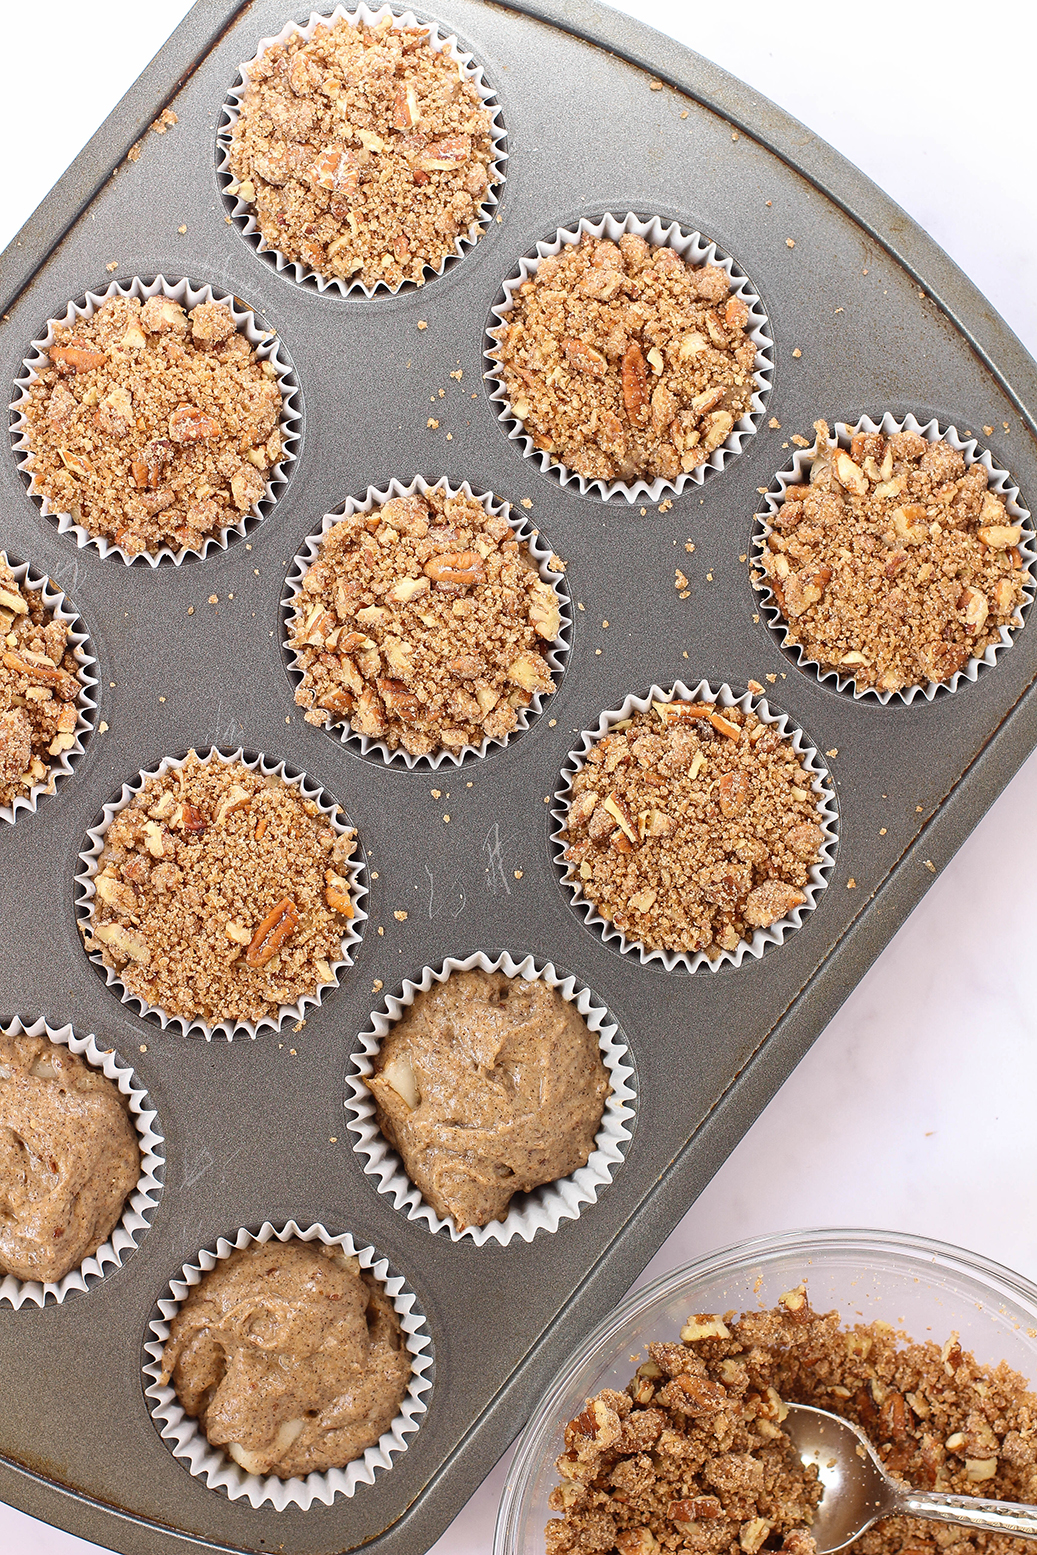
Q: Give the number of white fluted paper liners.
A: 11